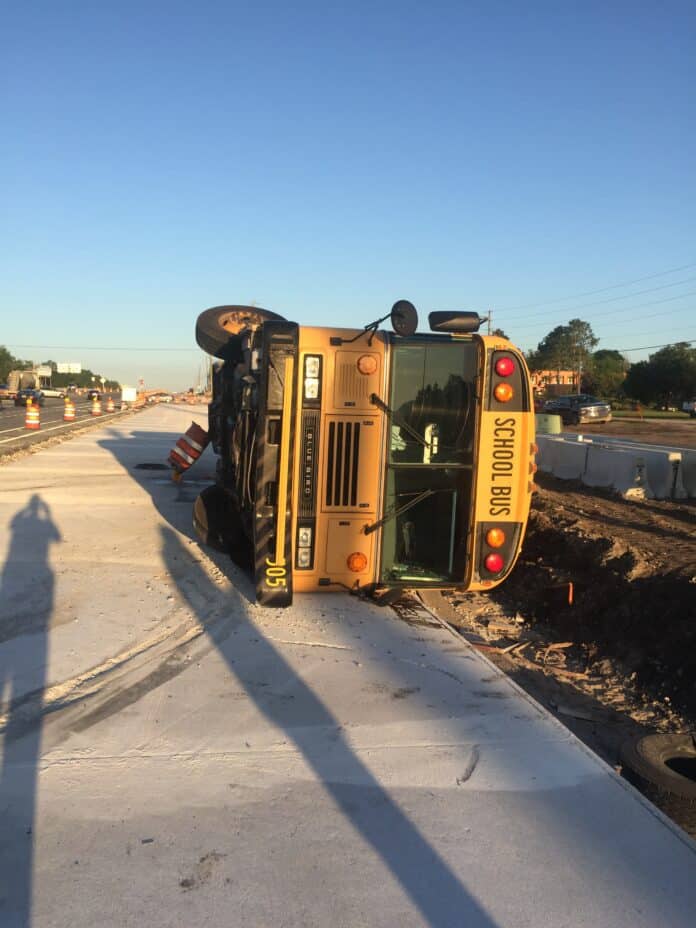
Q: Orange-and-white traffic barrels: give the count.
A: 5